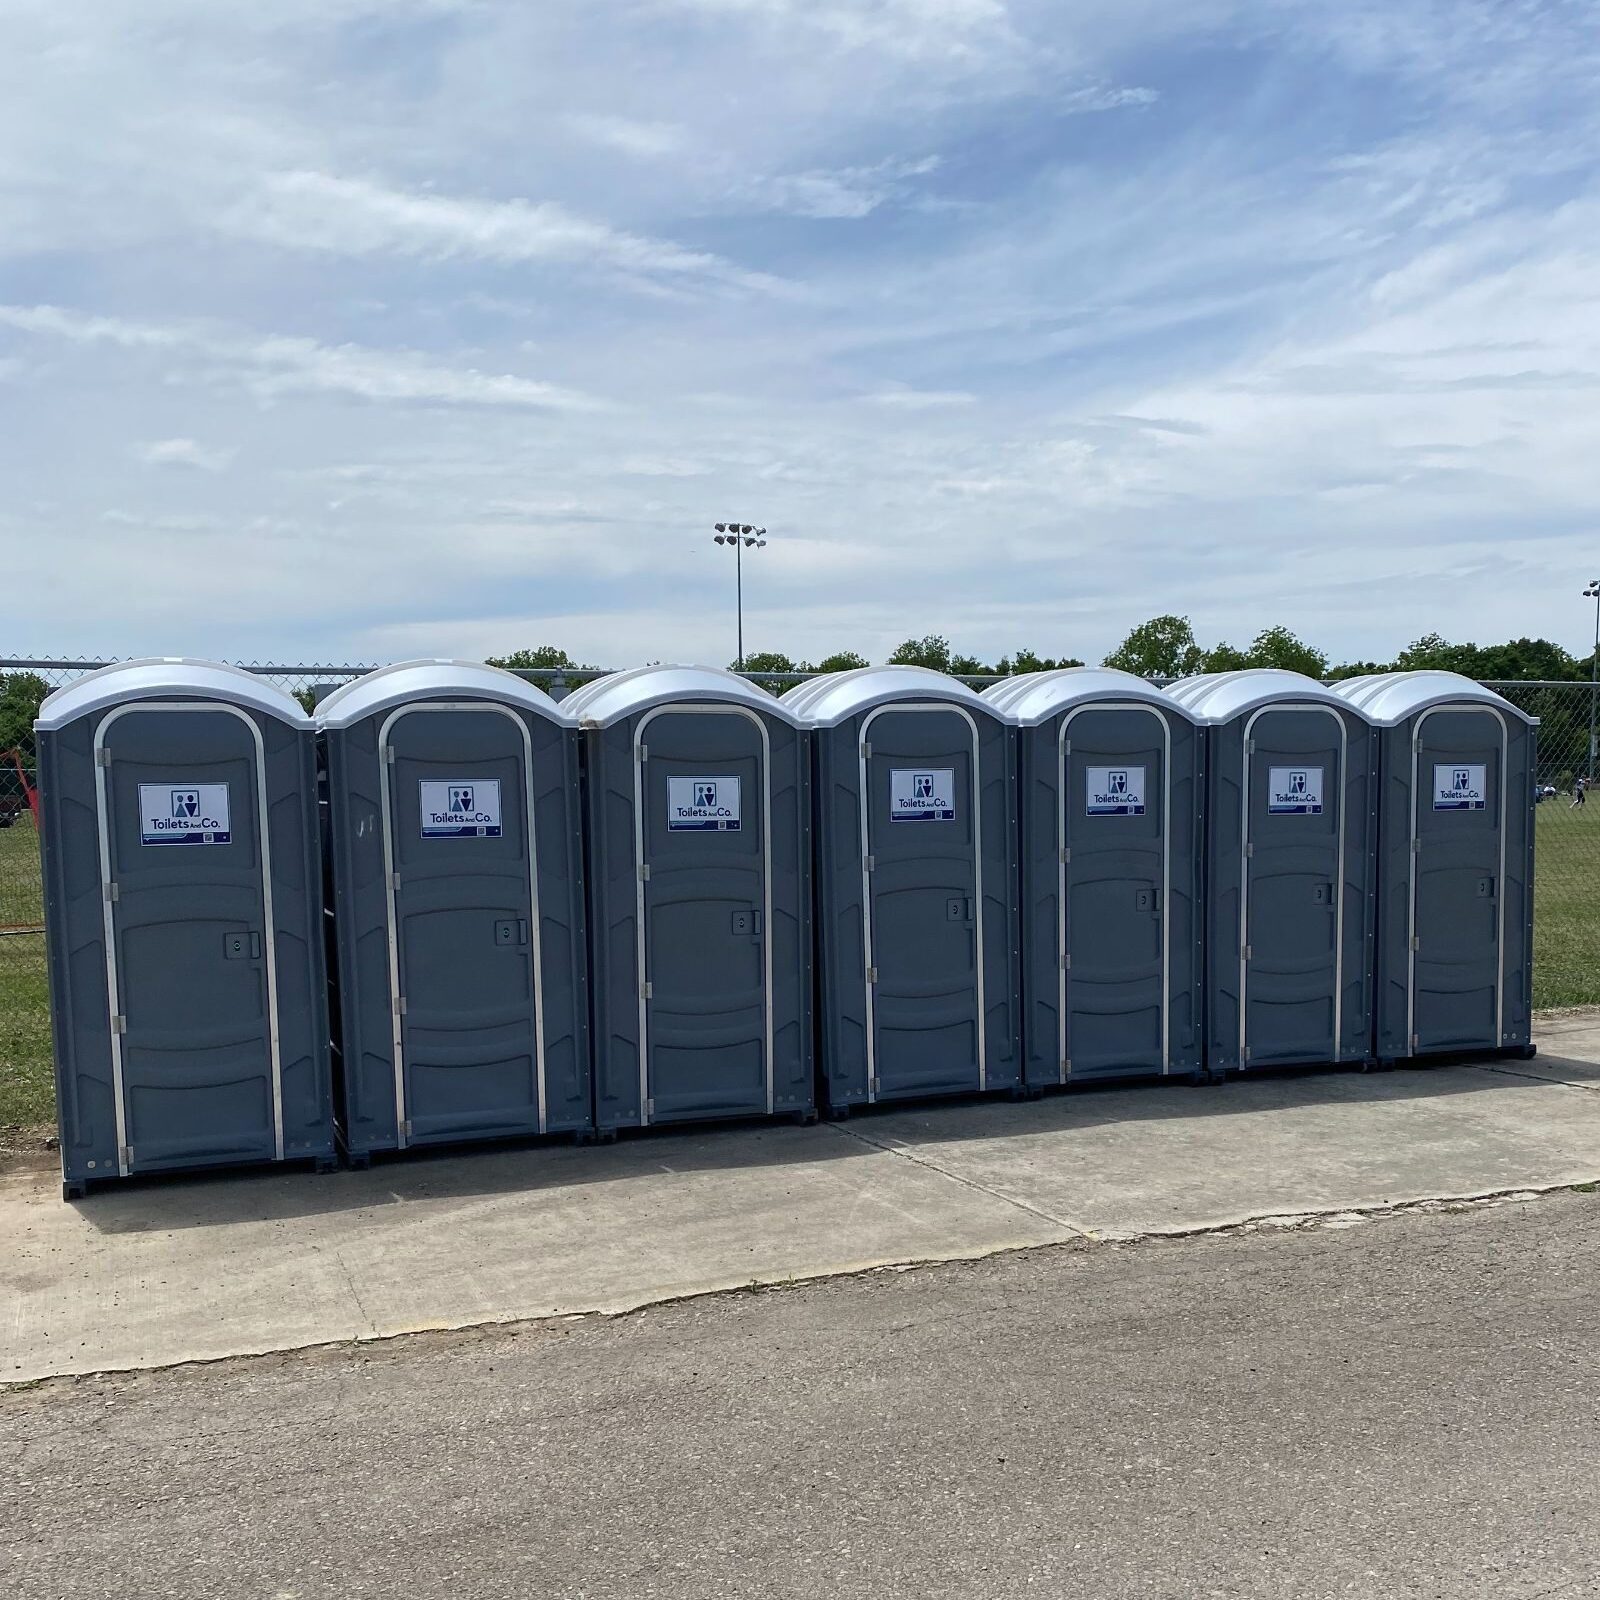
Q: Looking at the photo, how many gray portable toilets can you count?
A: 7